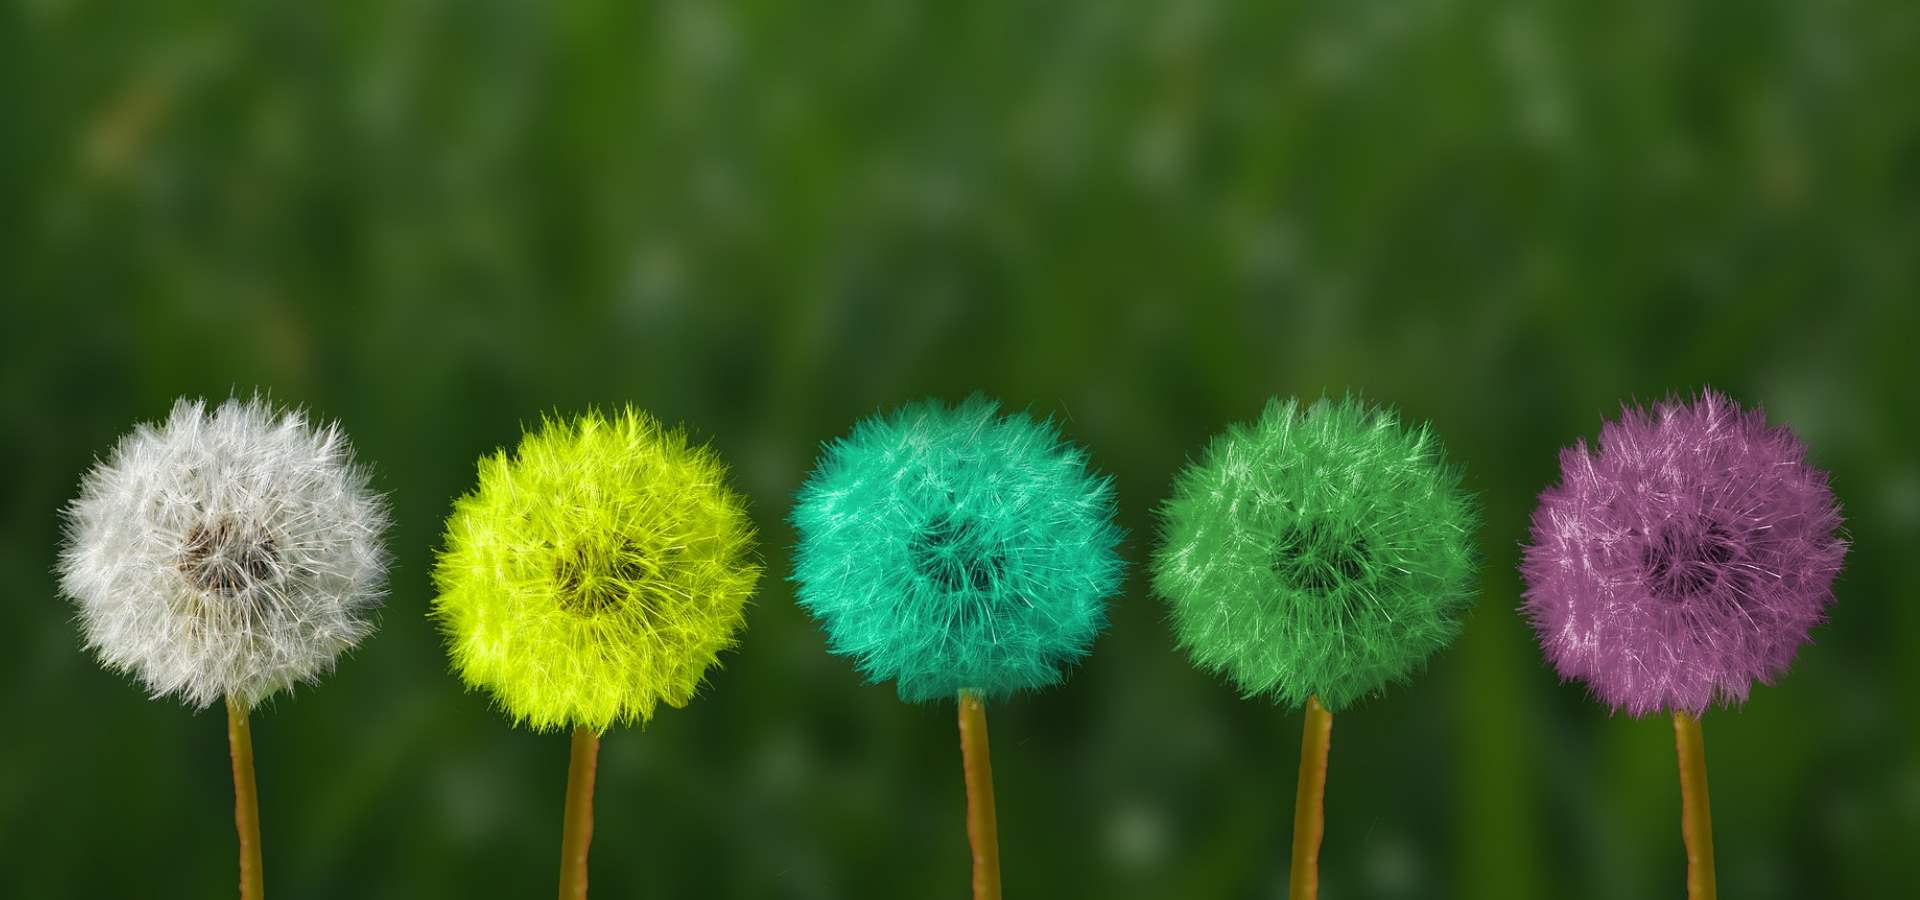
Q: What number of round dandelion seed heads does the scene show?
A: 5